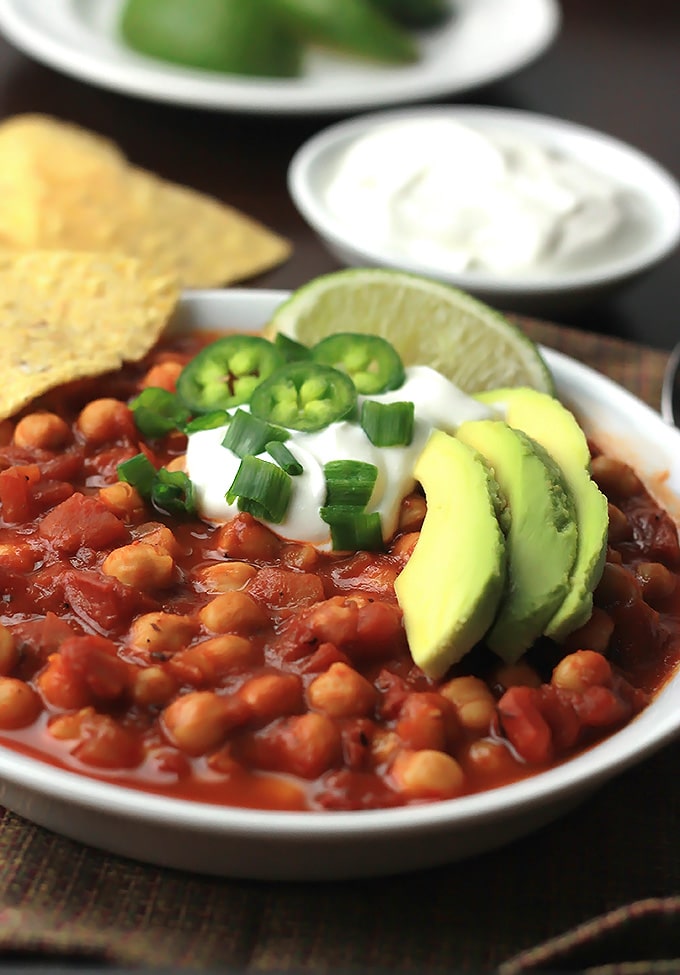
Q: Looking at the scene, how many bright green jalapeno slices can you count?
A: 3